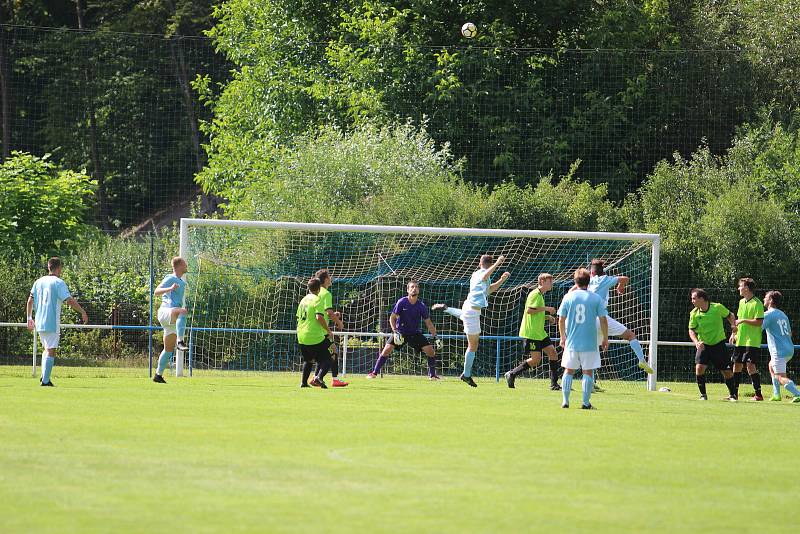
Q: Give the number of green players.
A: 5